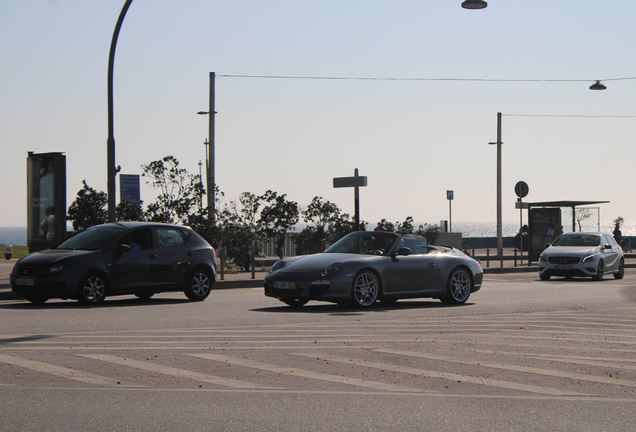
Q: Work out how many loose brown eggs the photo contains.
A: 0